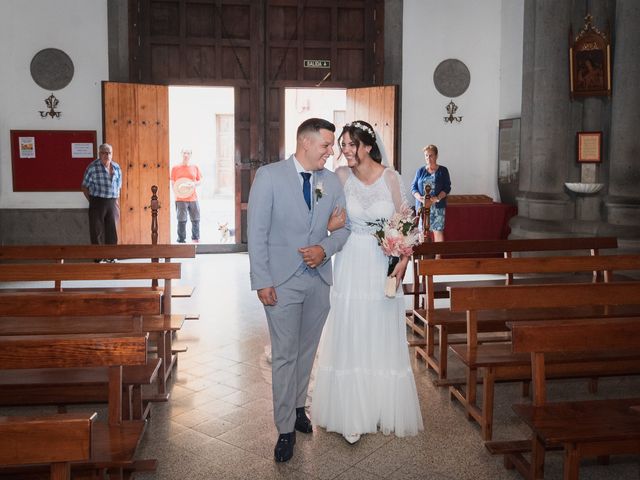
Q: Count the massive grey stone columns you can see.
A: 2